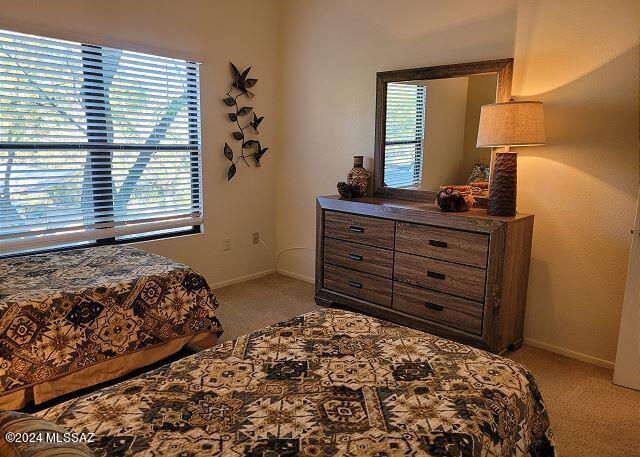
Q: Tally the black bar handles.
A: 6